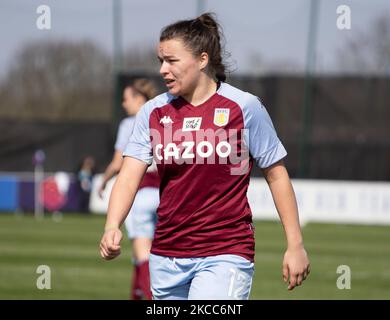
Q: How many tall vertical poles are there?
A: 3